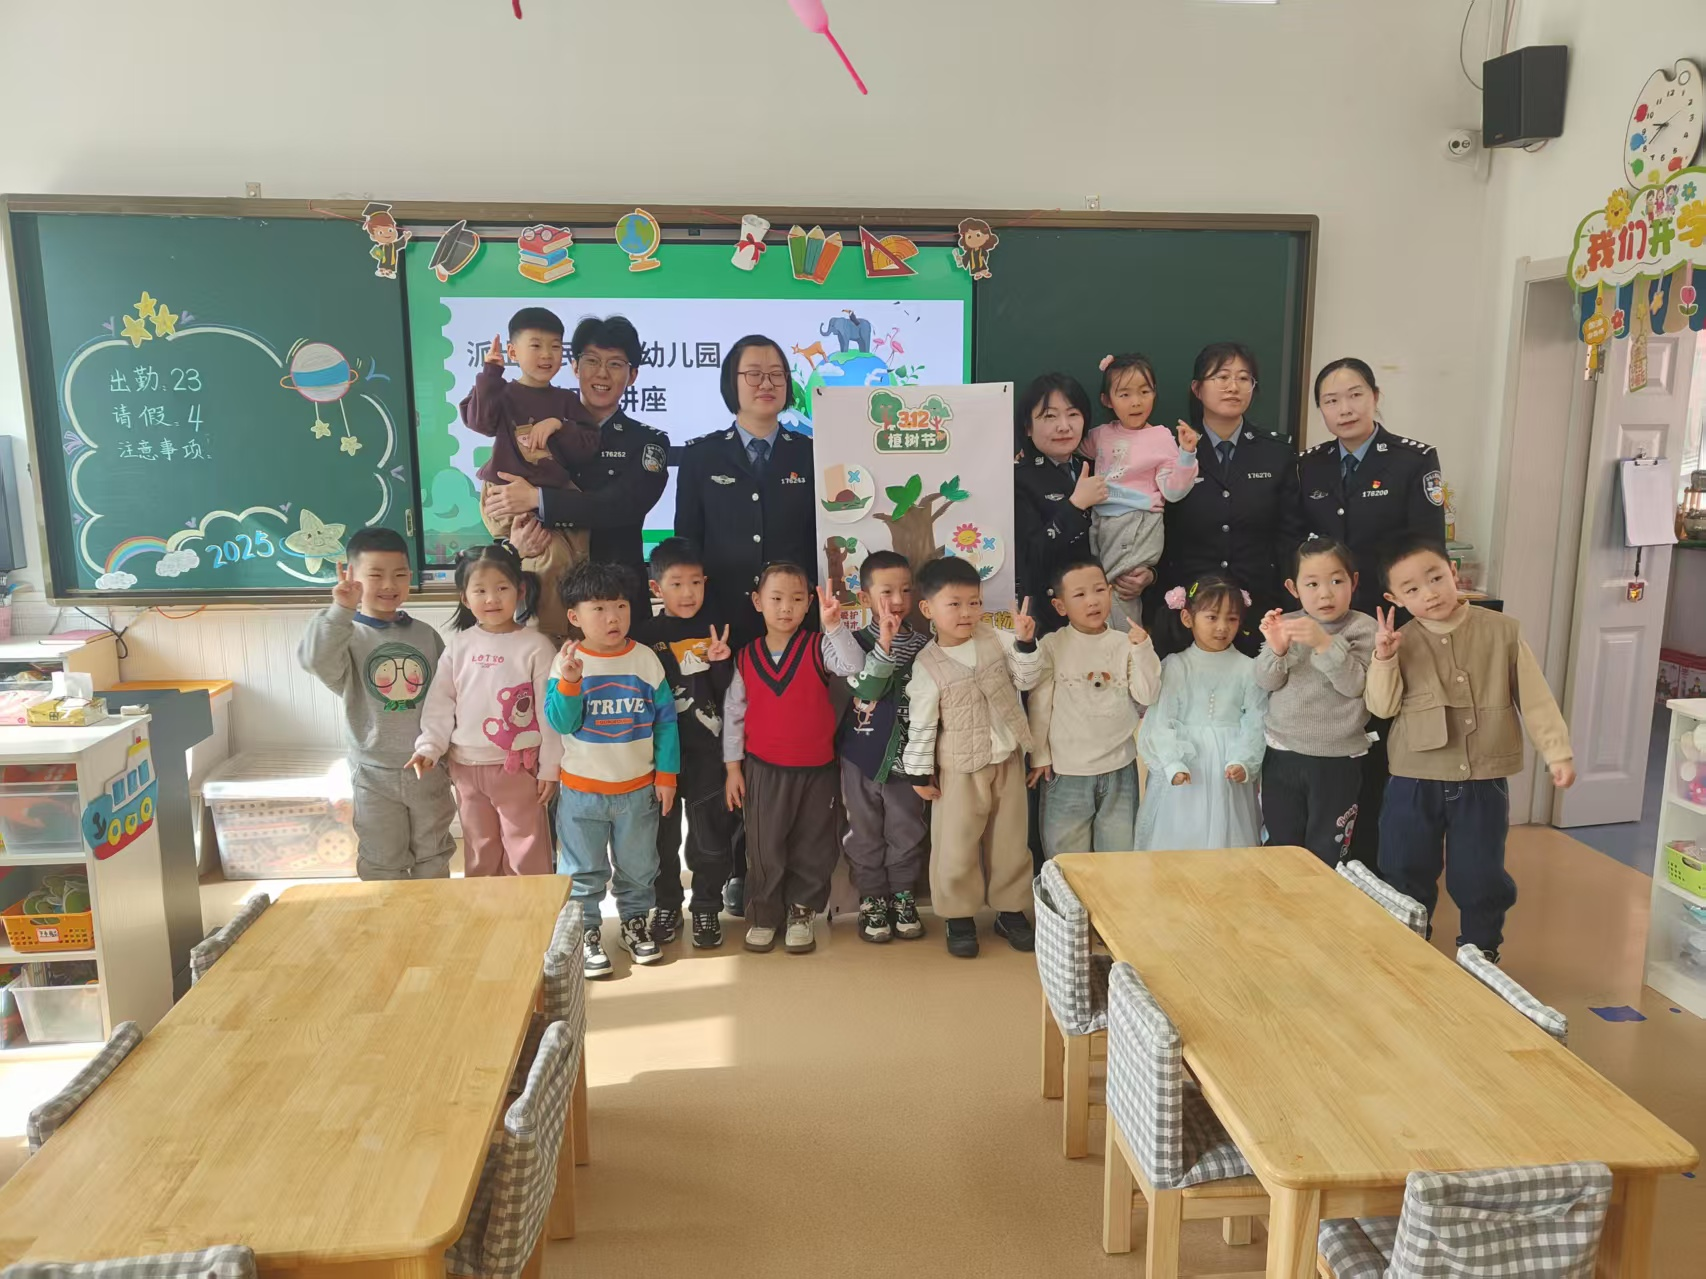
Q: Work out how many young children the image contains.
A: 13